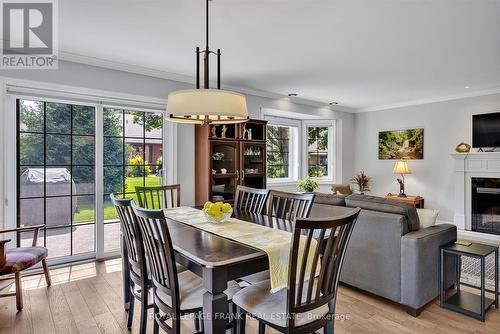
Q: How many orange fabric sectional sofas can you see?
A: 0